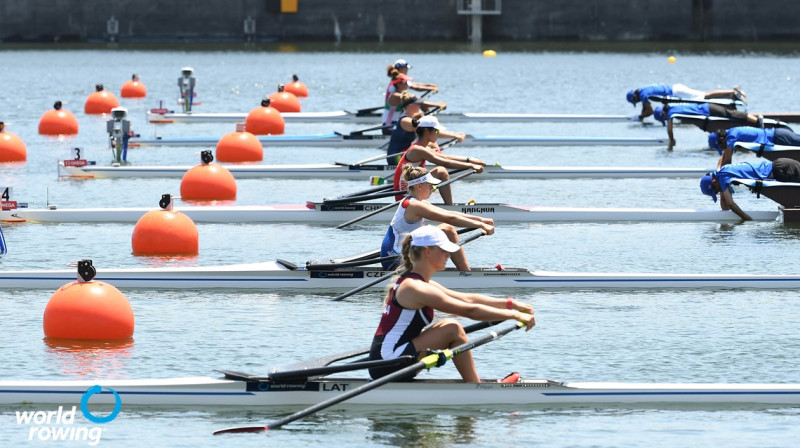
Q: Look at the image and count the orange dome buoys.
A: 11